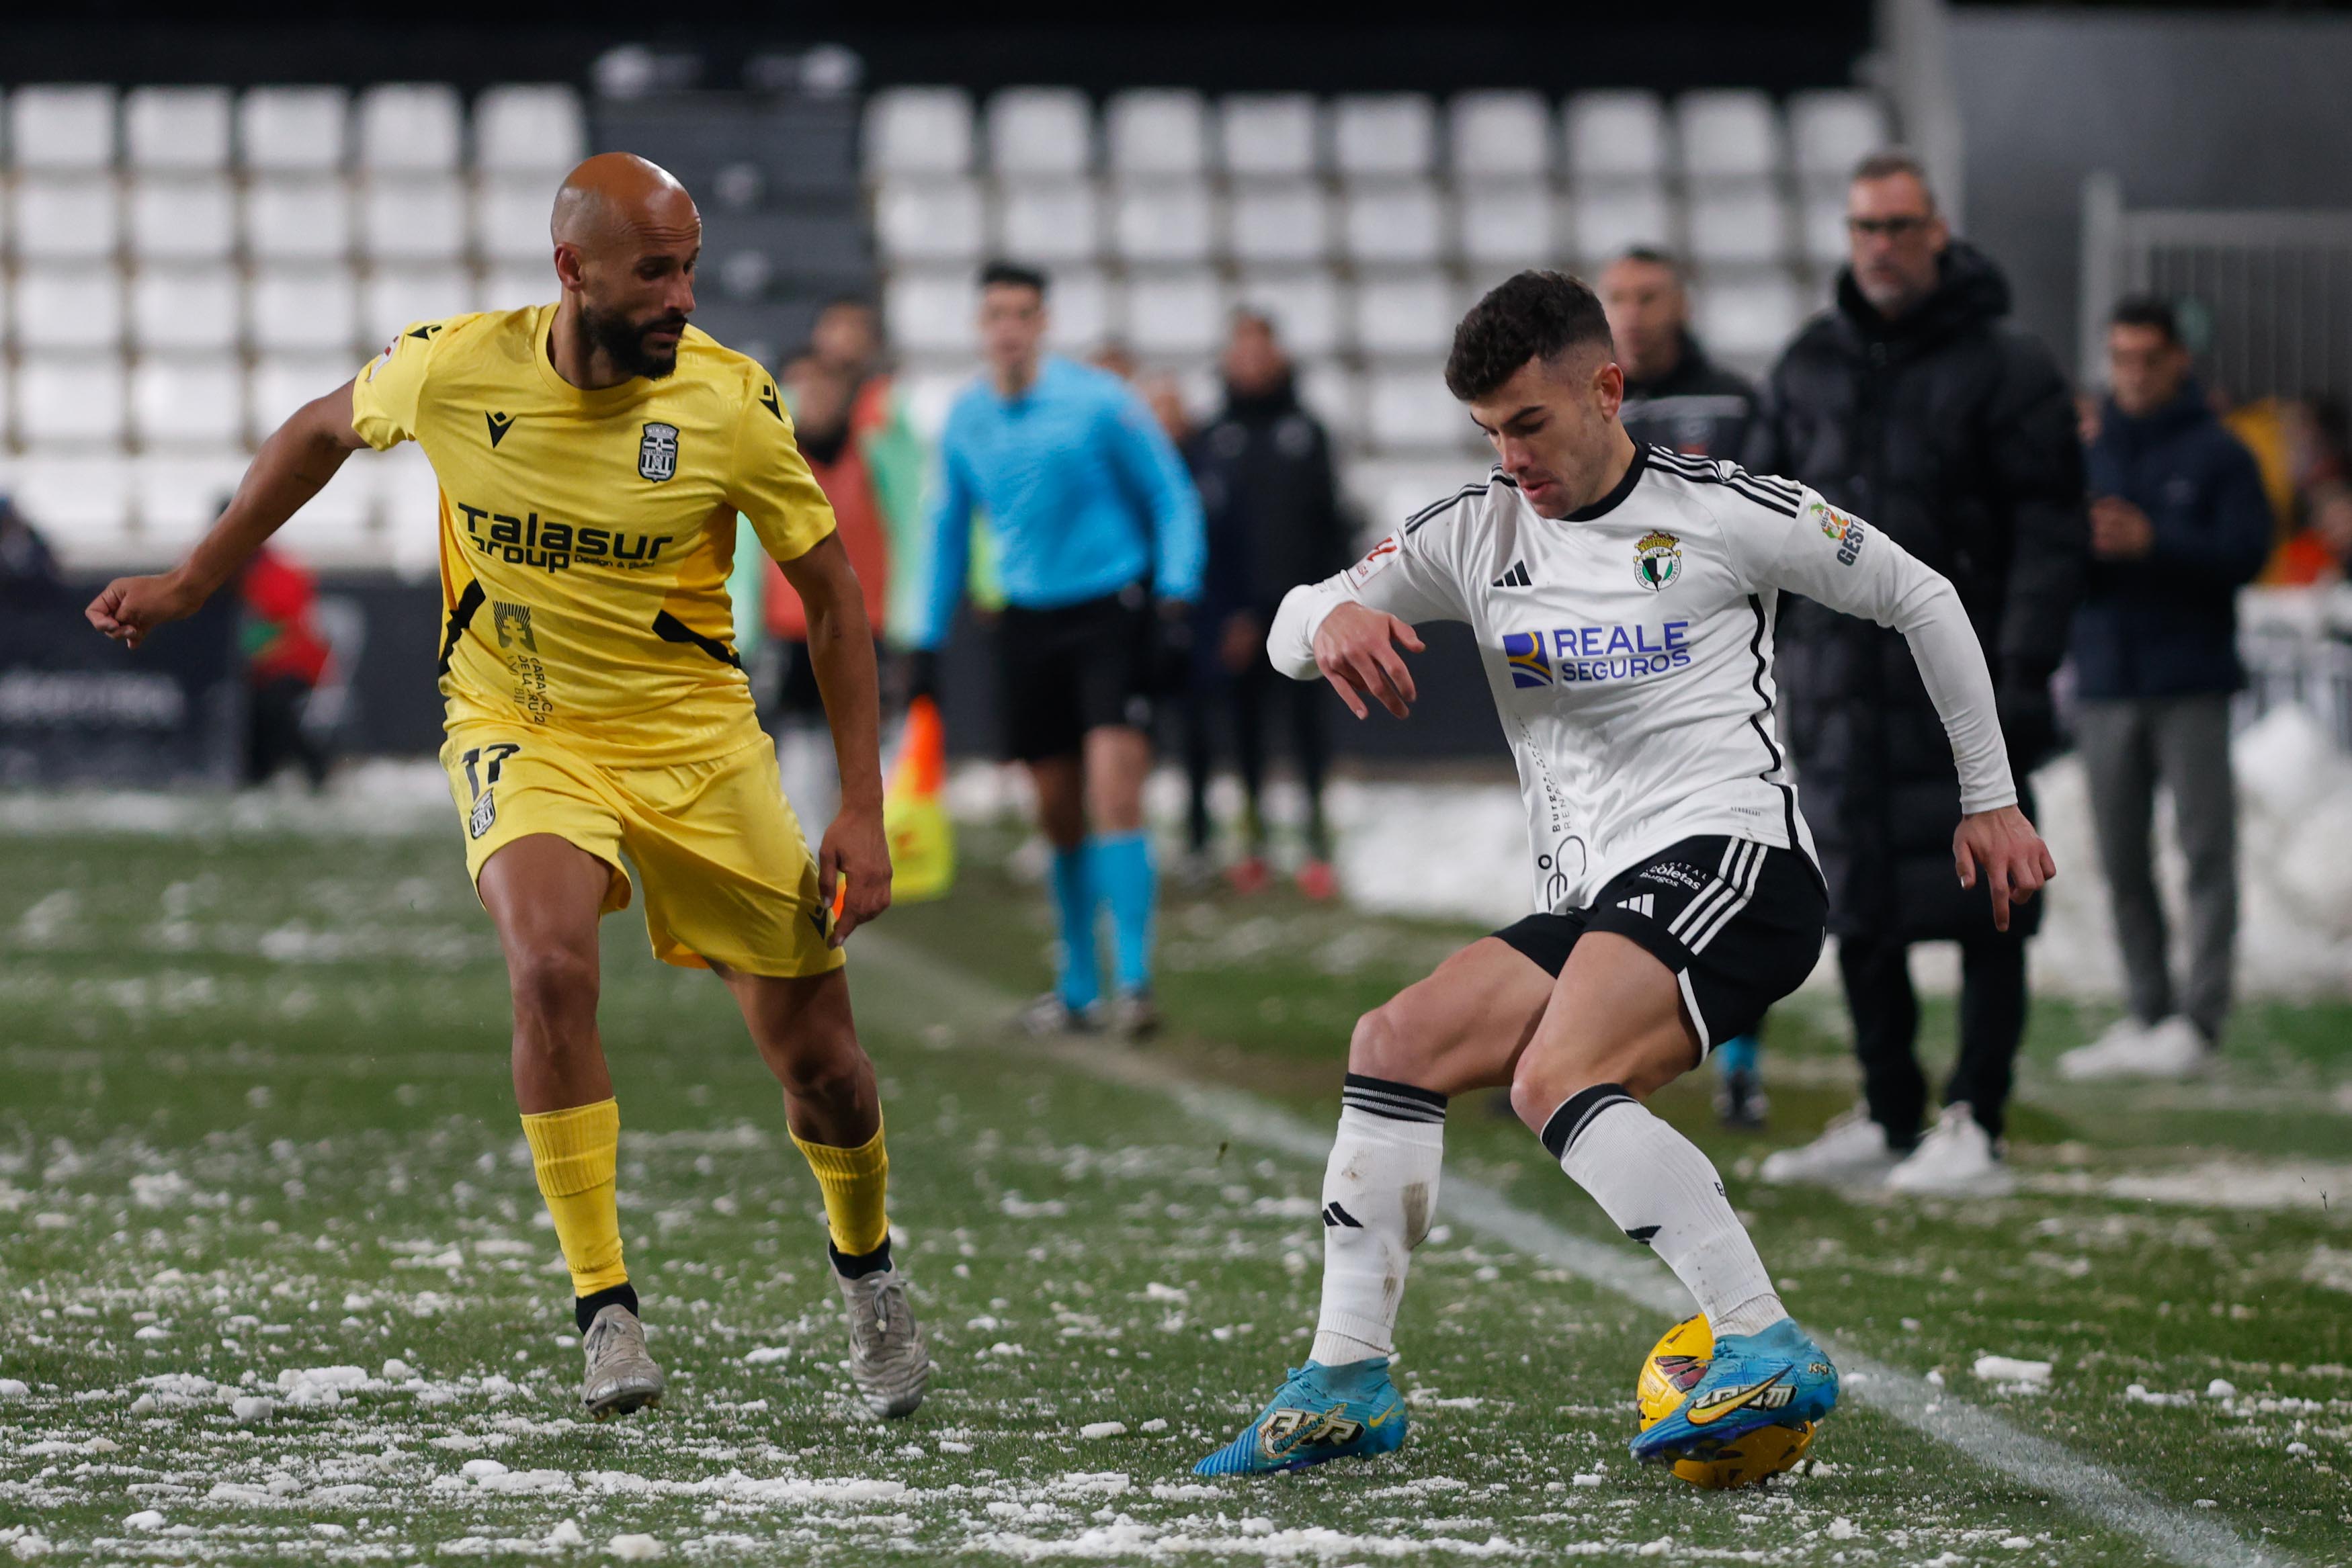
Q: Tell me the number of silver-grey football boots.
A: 2